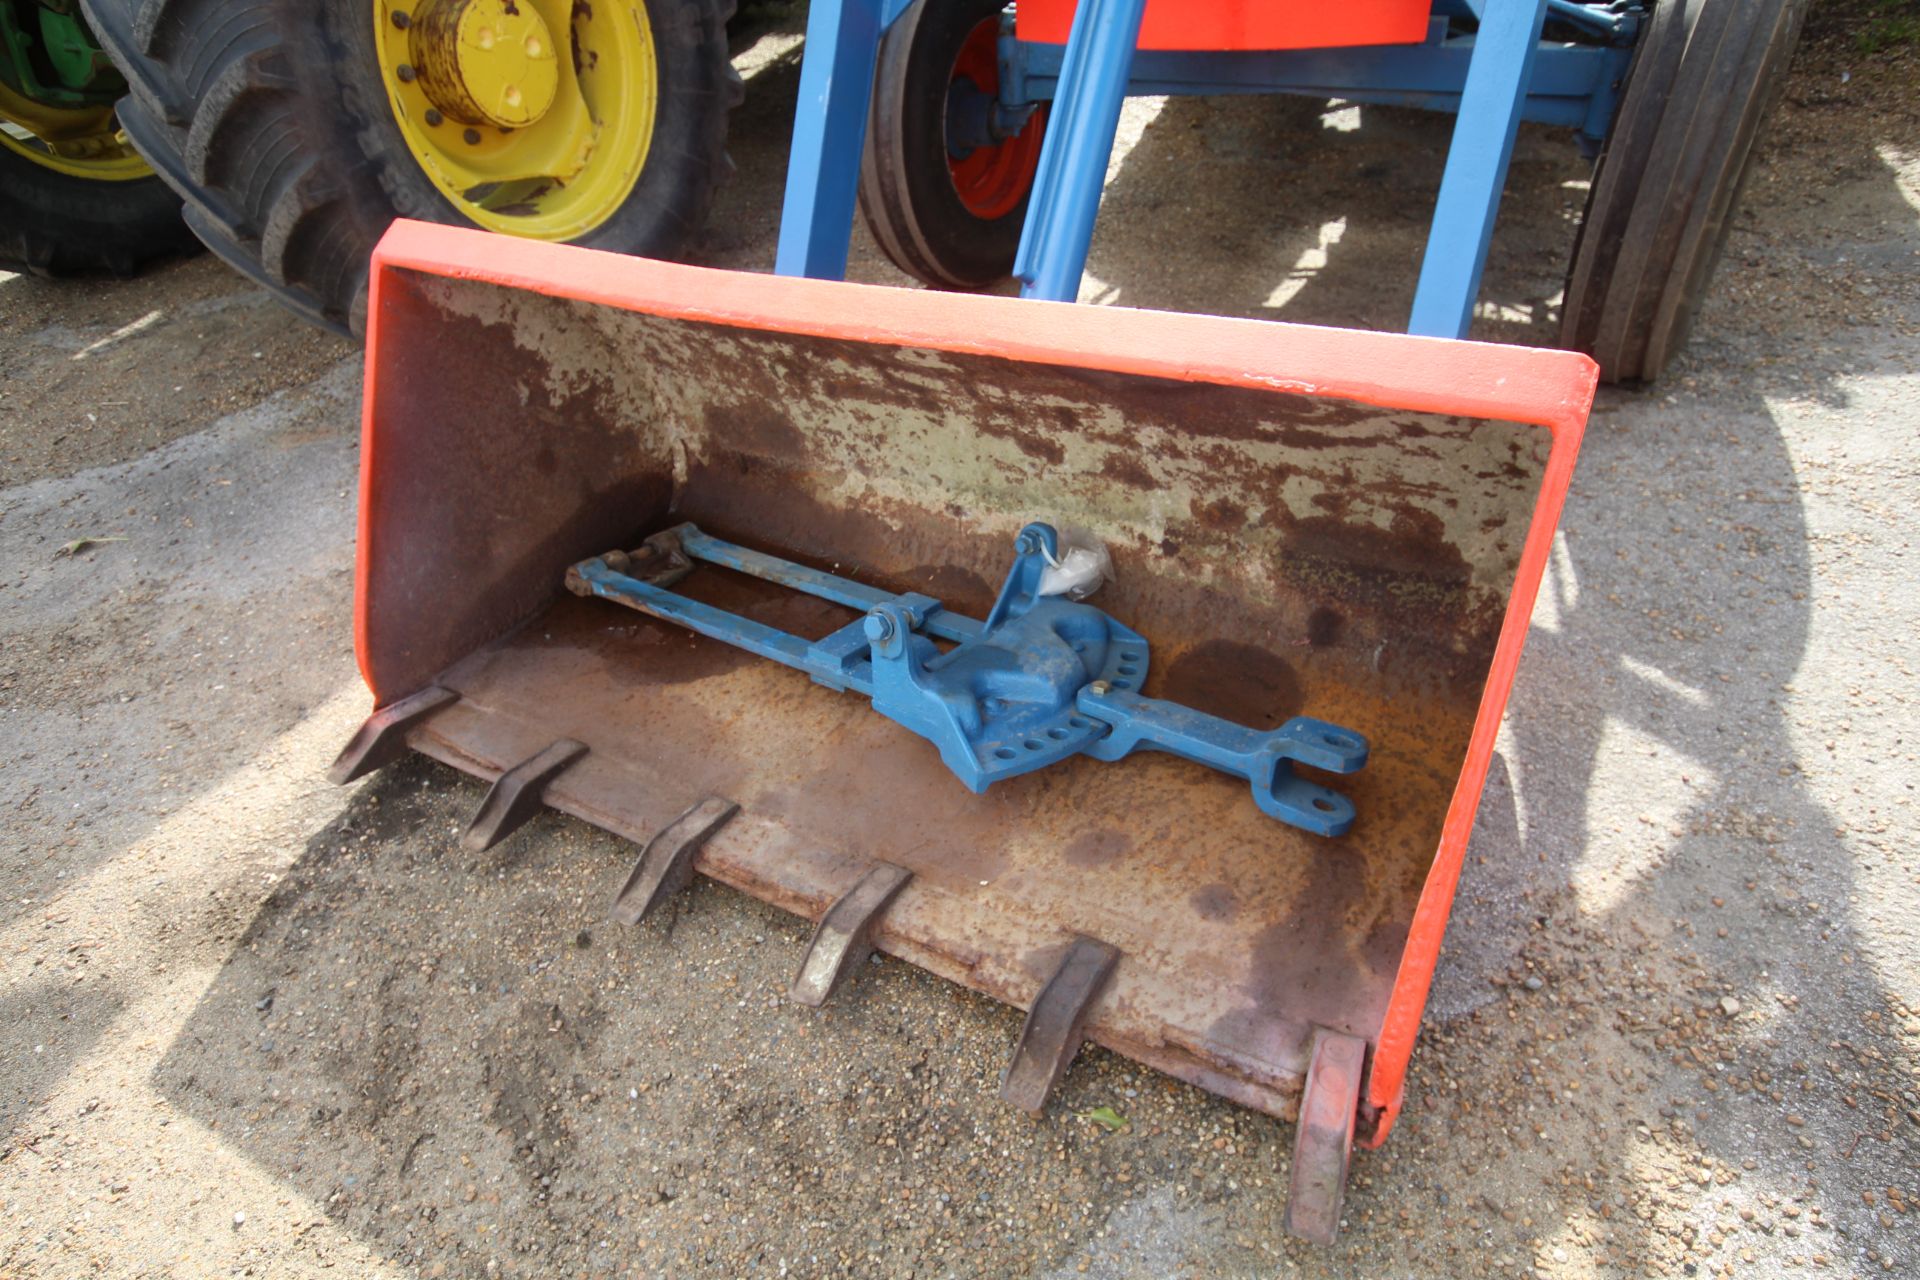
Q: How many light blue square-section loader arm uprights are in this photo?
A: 2